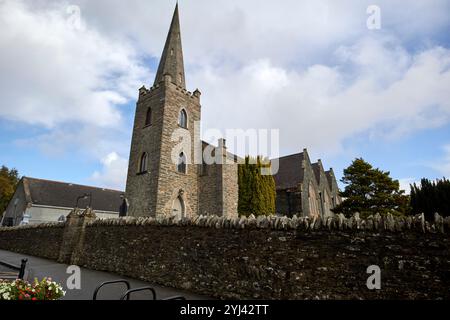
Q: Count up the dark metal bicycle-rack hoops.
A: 3